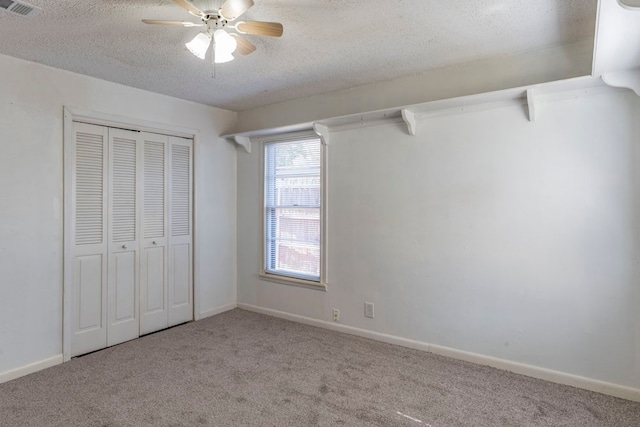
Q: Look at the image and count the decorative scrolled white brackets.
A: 5